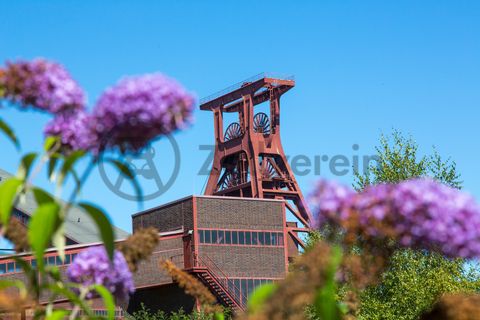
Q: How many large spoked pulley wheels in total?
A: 4